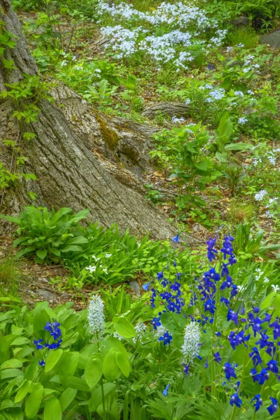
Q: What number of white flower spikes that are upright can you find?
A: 2